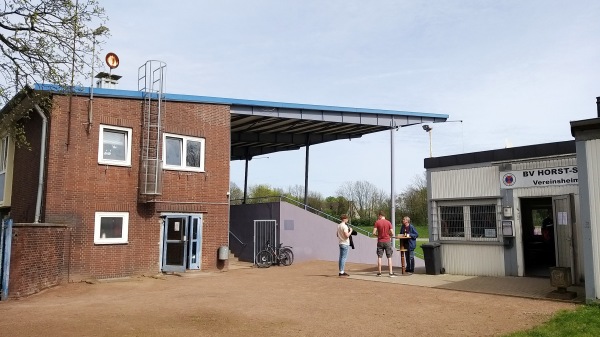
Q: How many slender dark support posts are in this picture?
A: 2